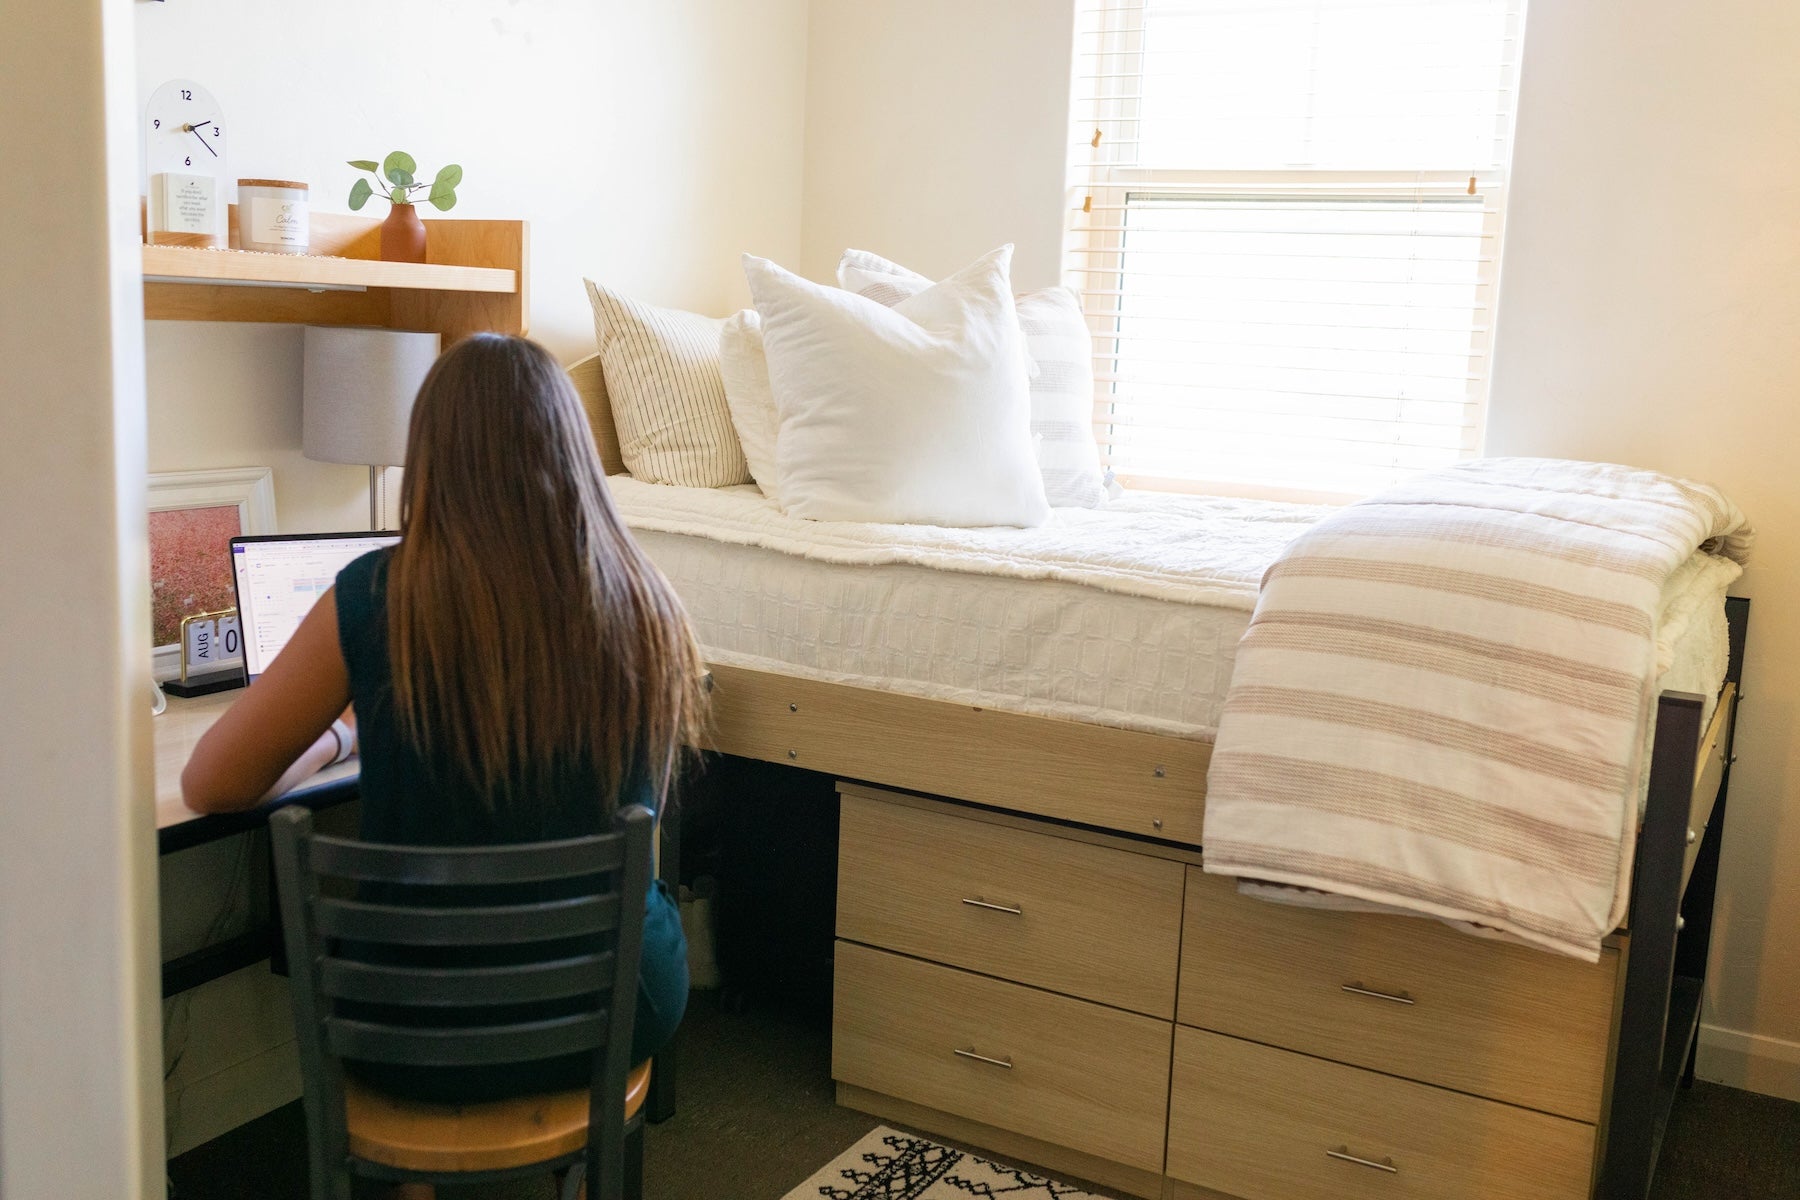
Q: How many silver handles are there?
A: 4